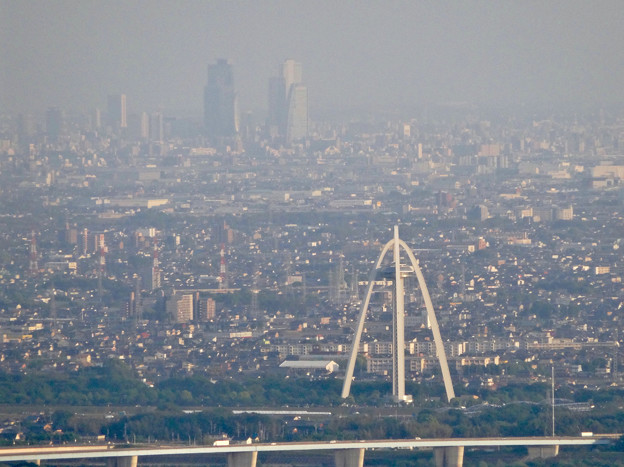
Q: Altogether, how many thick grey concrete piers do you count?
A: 5